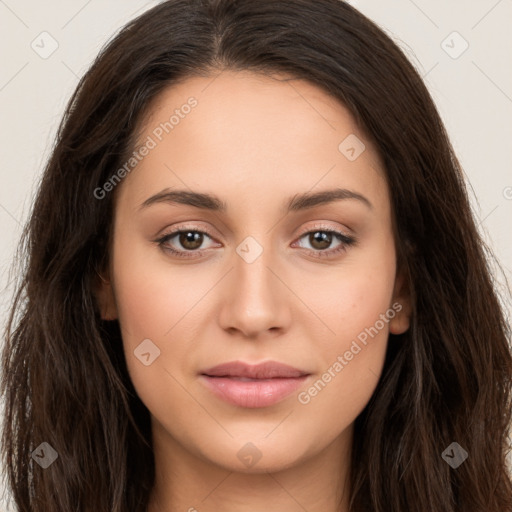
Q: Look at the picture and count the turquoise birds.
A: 0